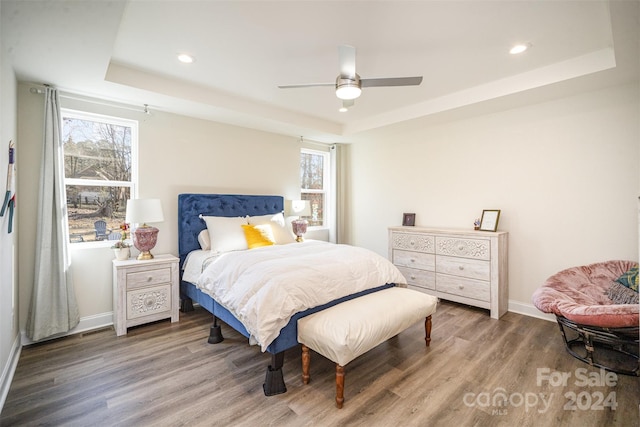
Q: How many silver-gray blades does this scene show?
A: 4